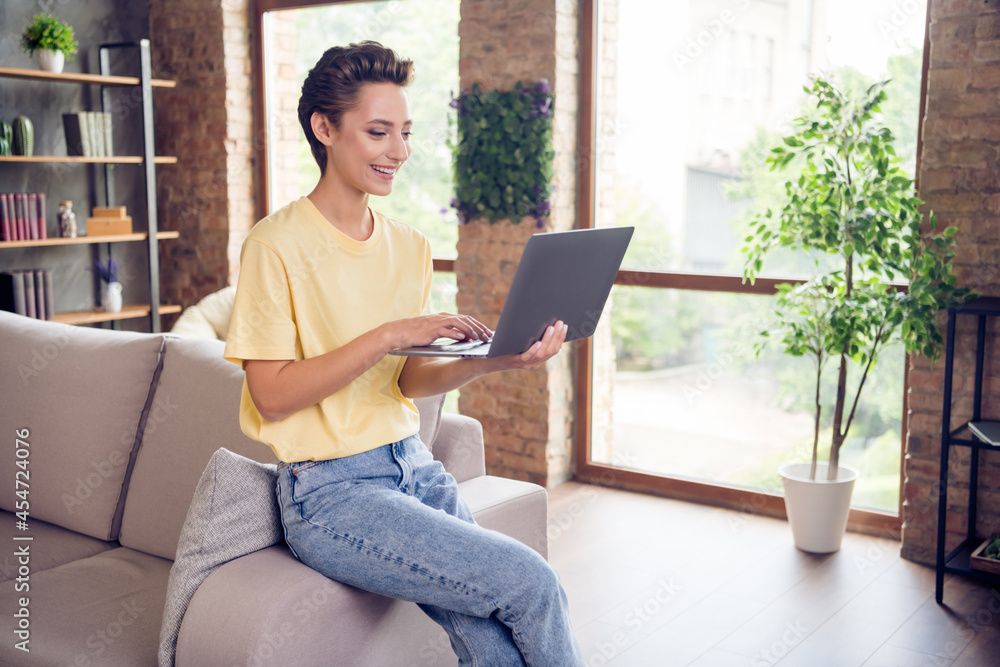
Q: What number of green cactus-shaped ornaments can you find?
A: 2